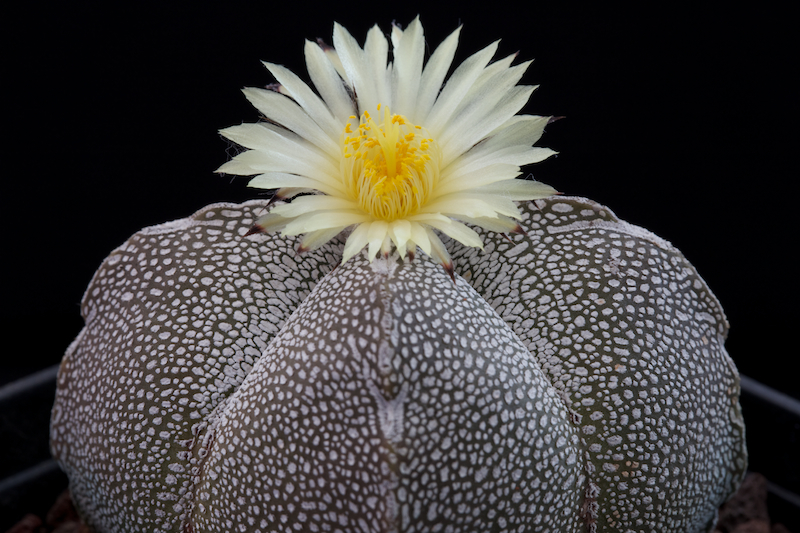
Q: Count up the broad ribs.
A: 3